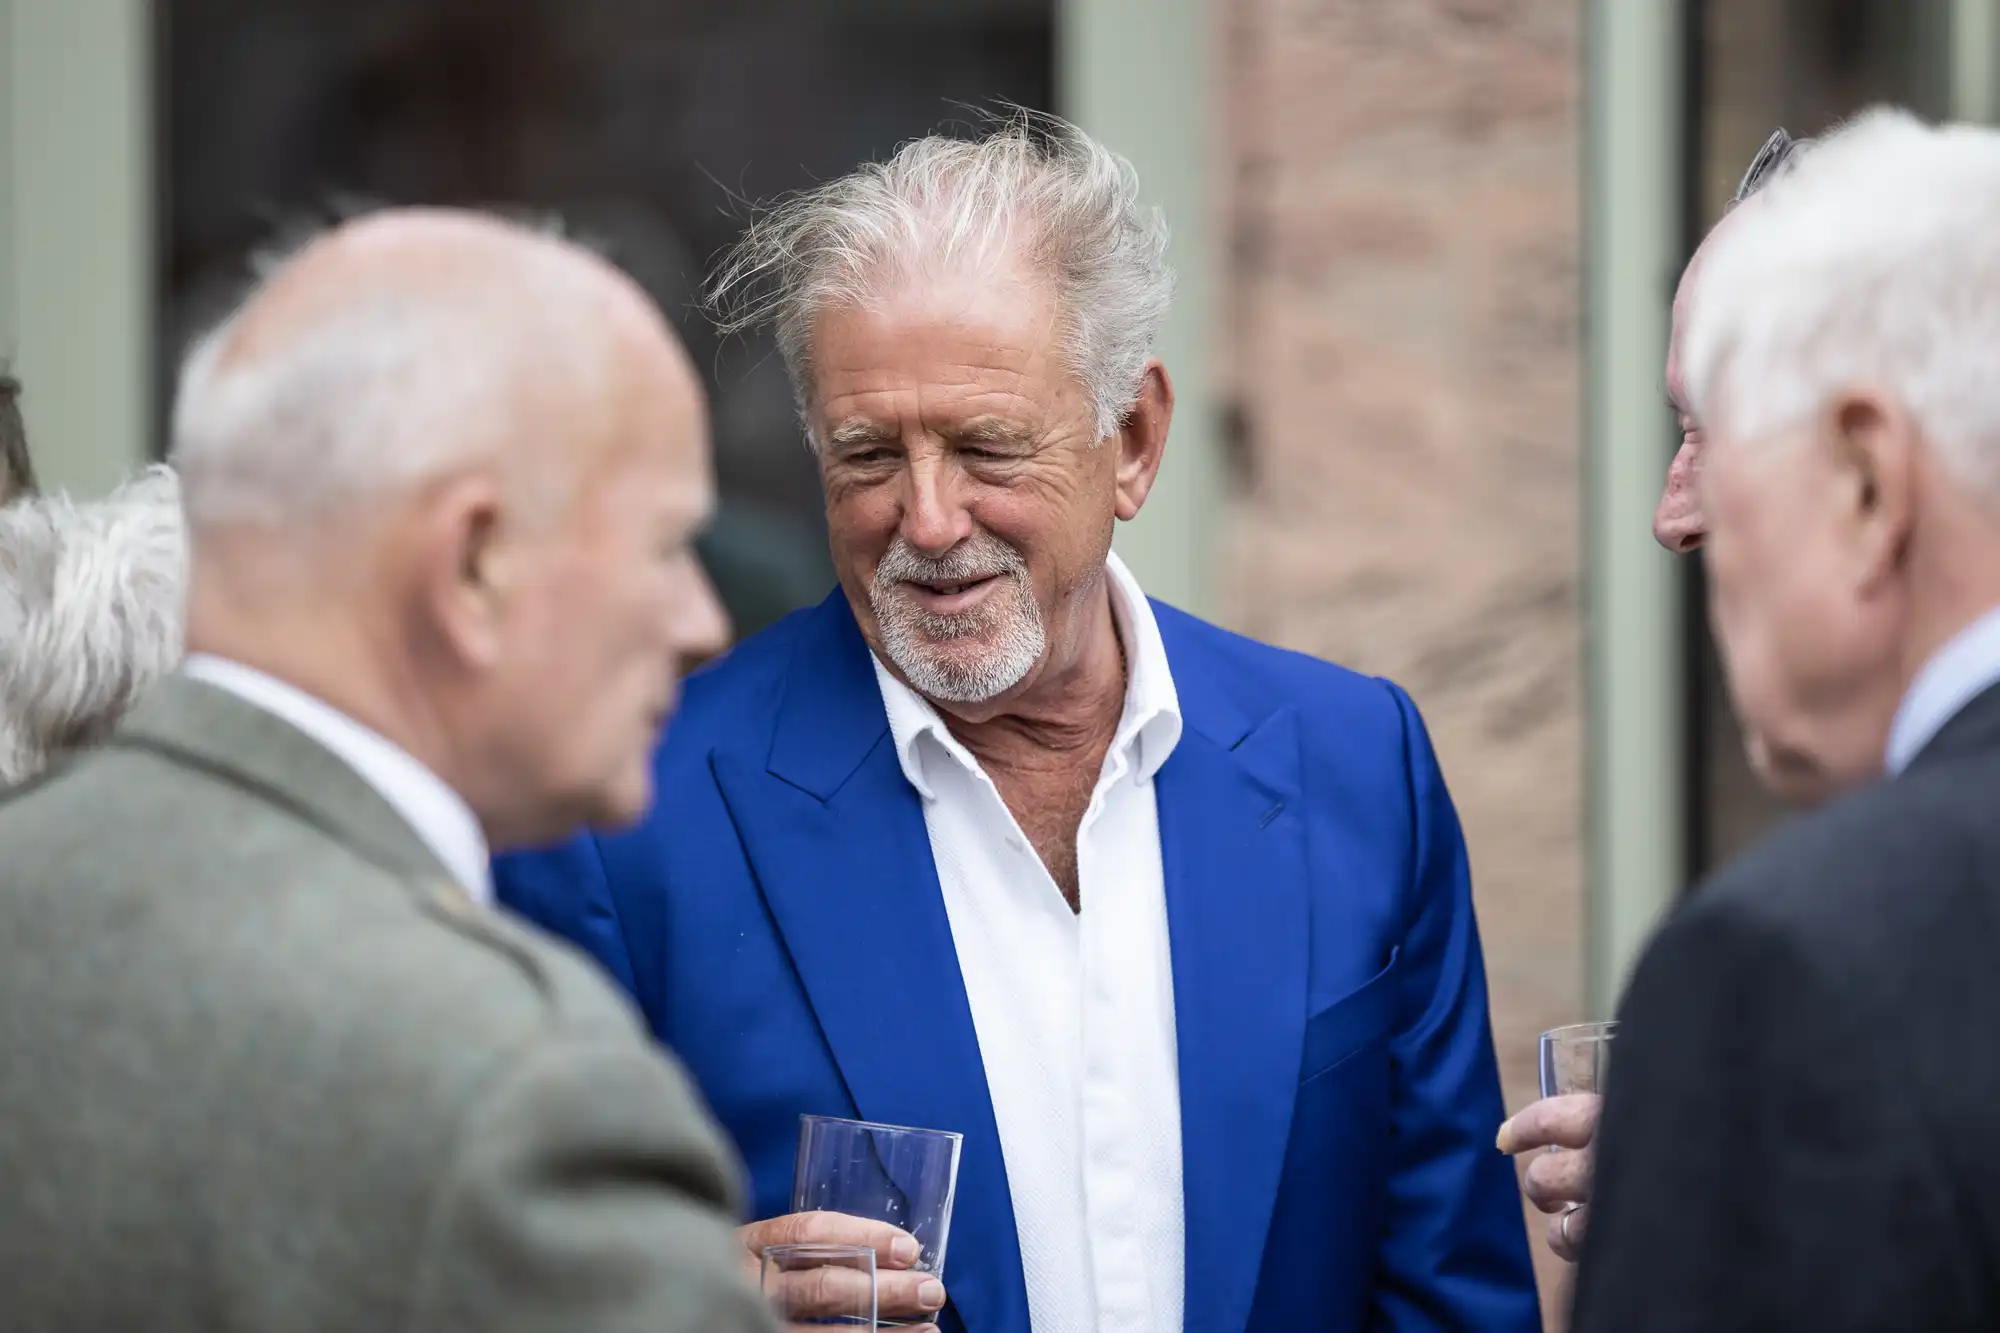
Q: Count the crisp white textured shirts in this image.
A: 1